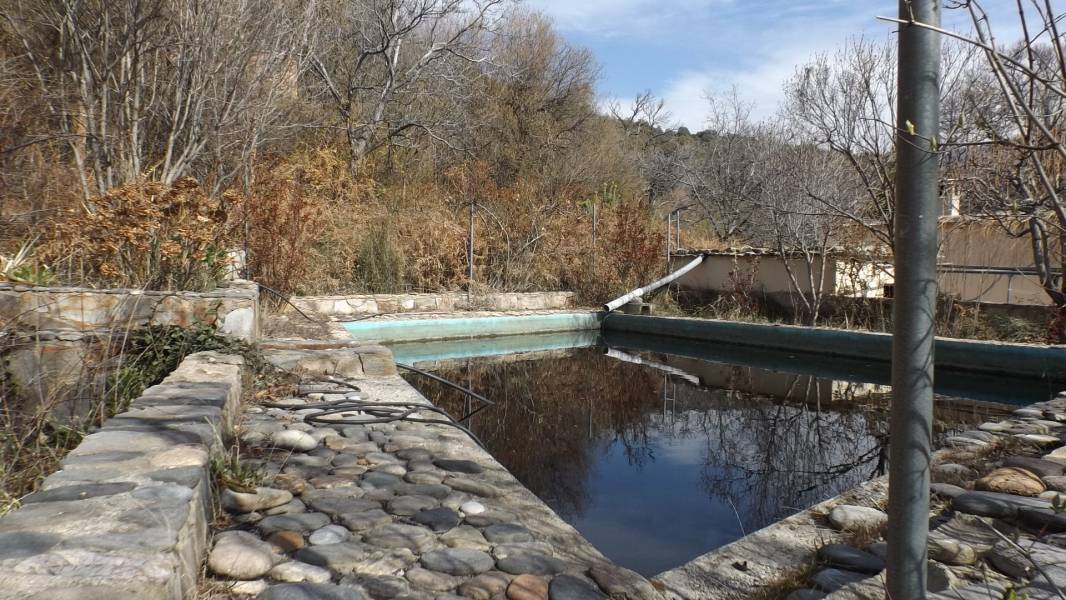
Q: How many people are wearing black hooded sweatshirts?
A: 0